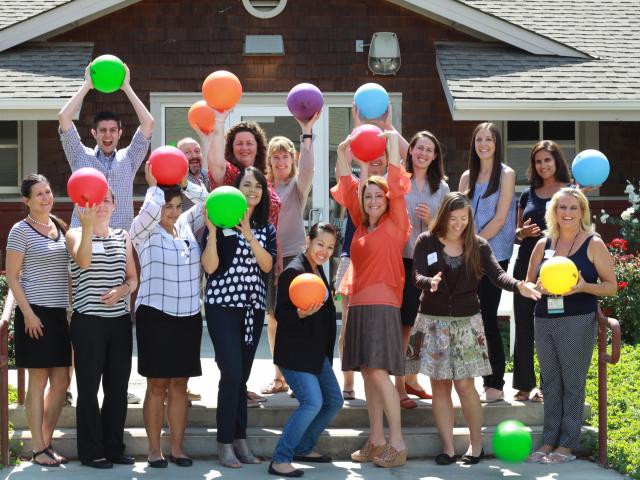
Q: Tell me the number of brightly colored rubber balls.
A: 13